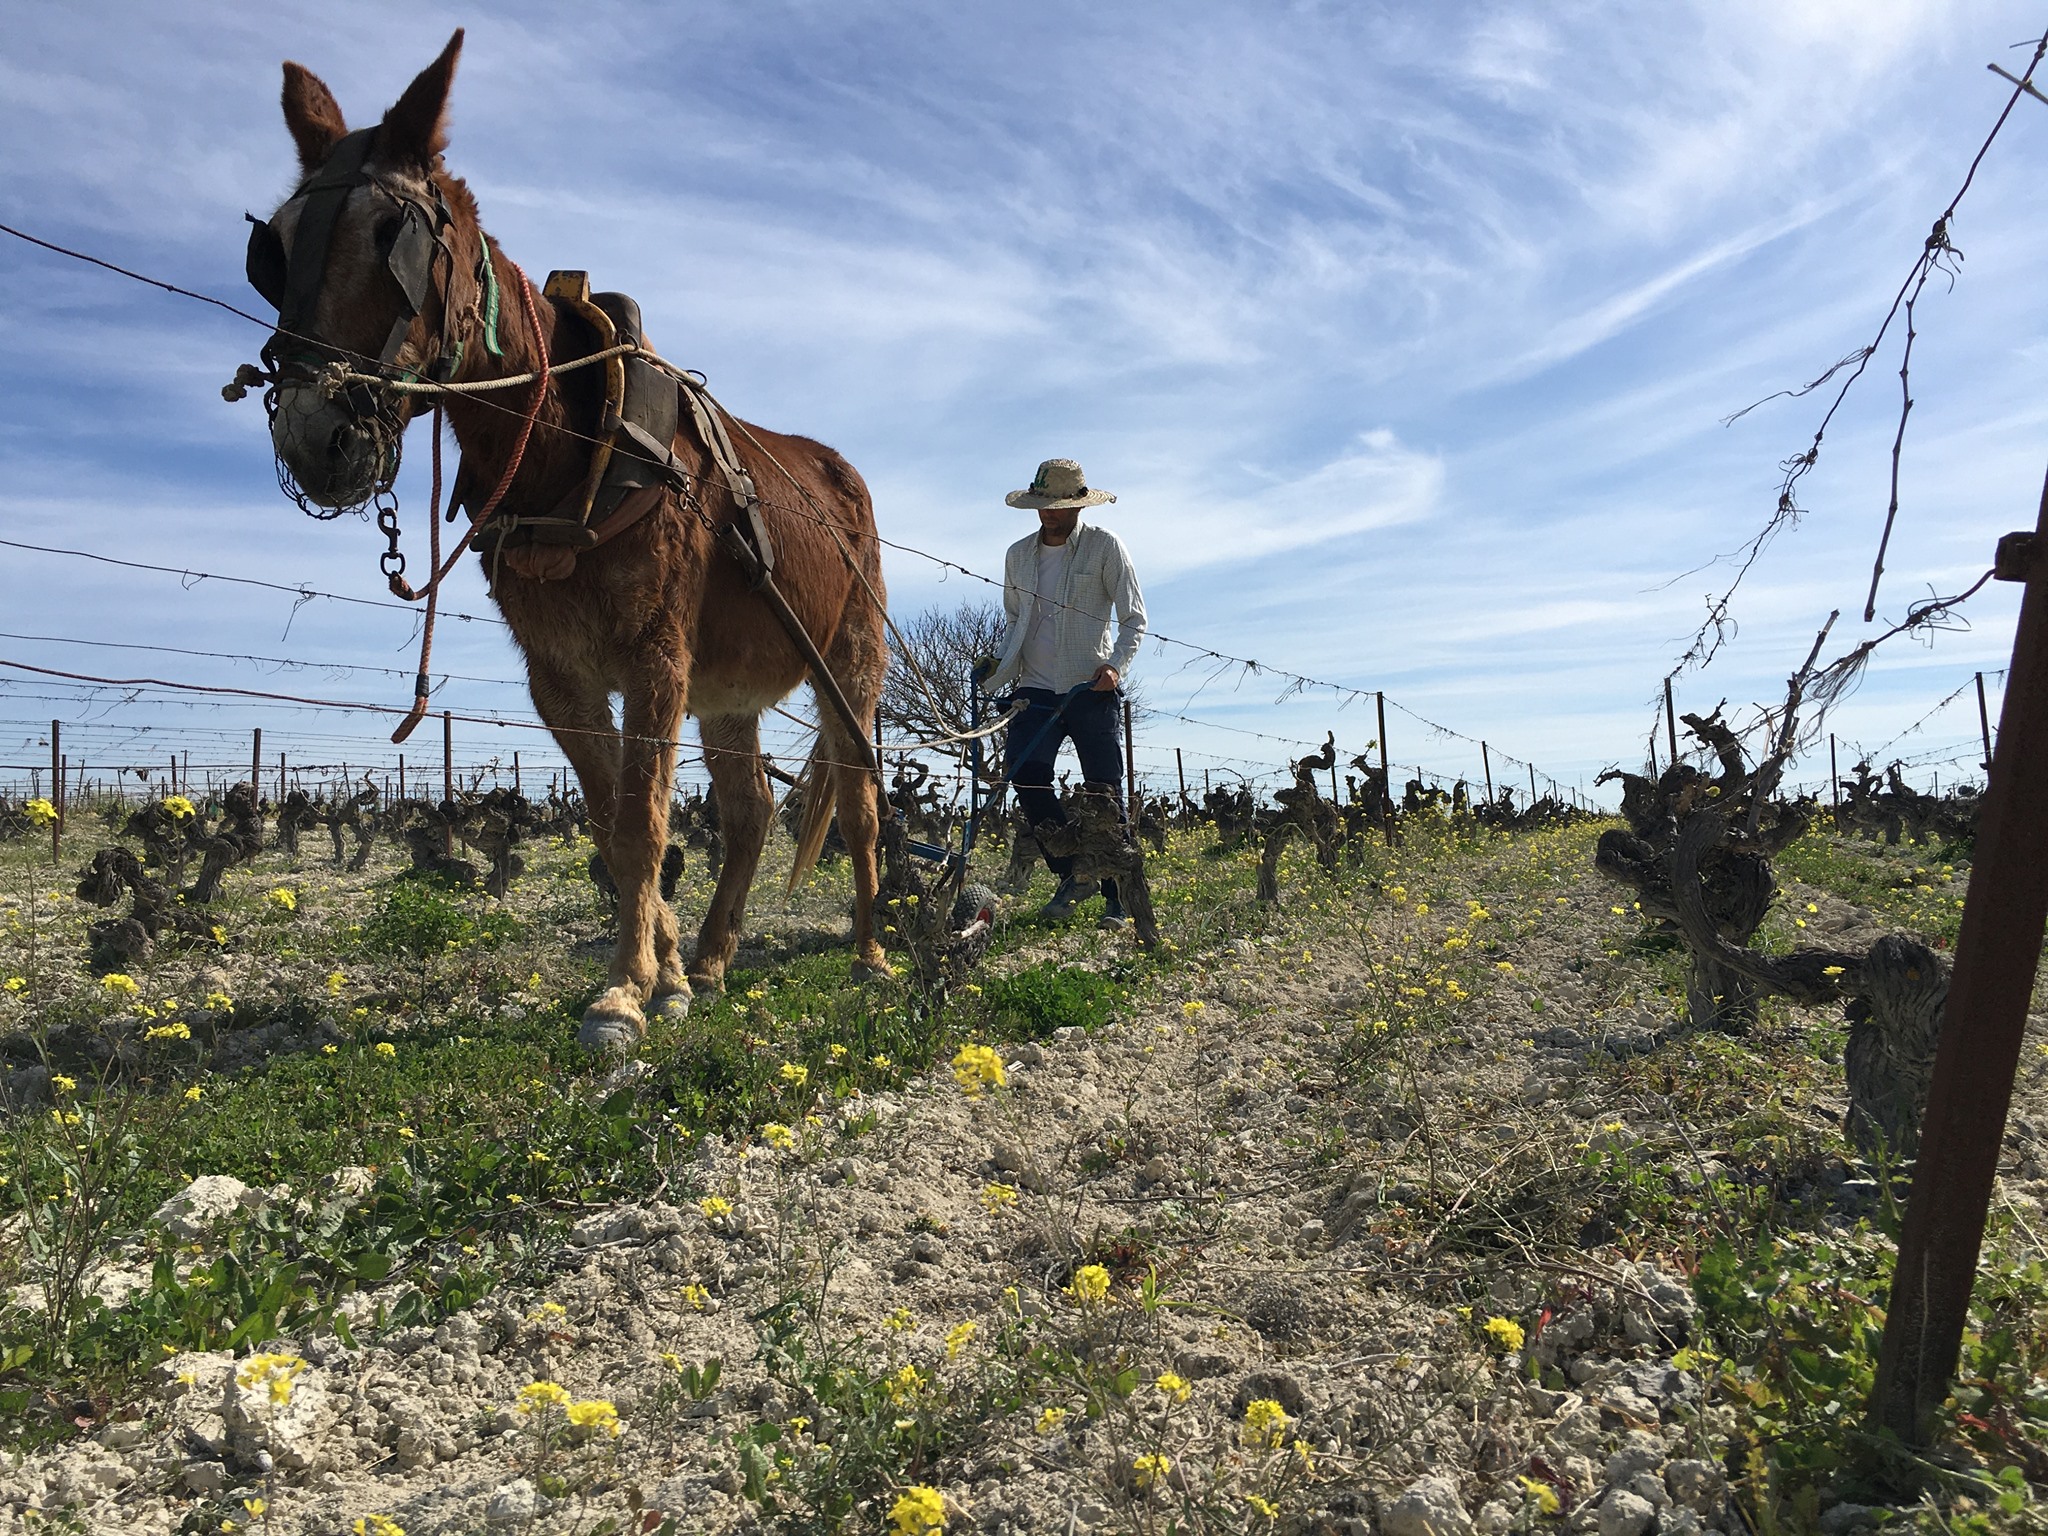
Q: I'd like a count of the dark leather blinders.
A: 2